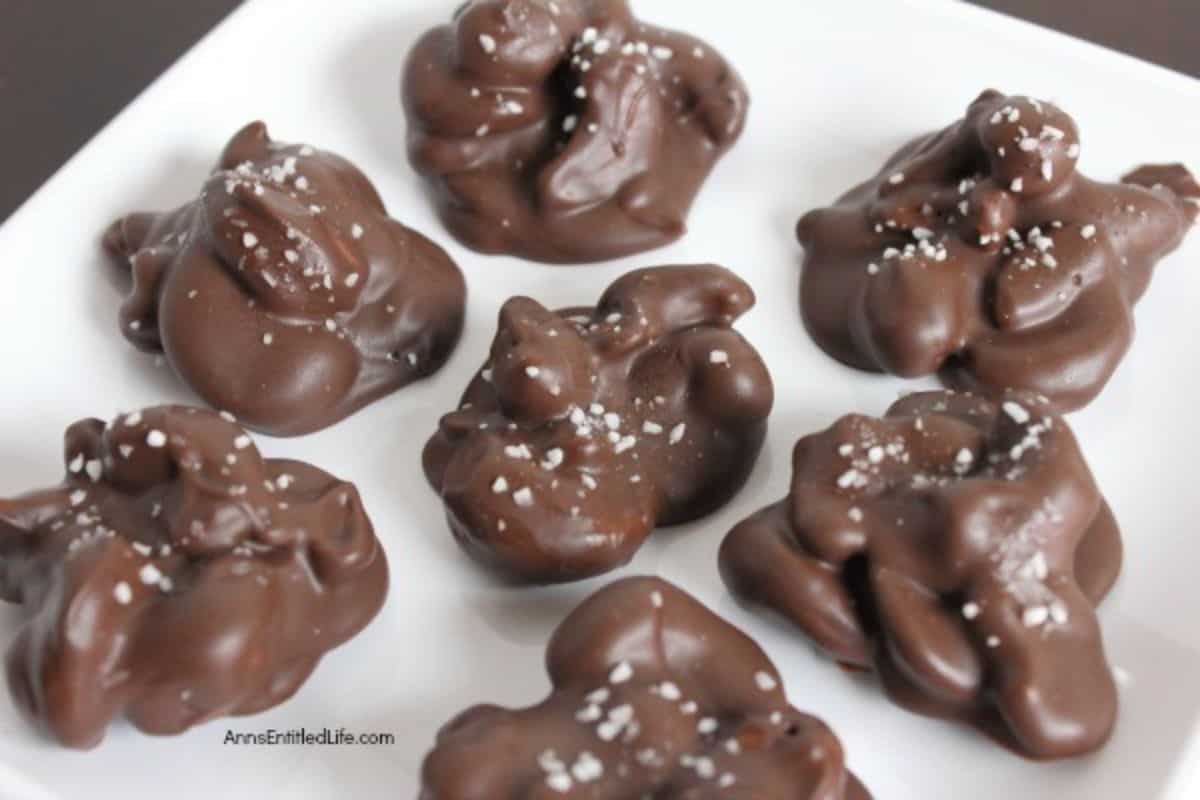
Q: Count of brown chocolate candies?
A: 7